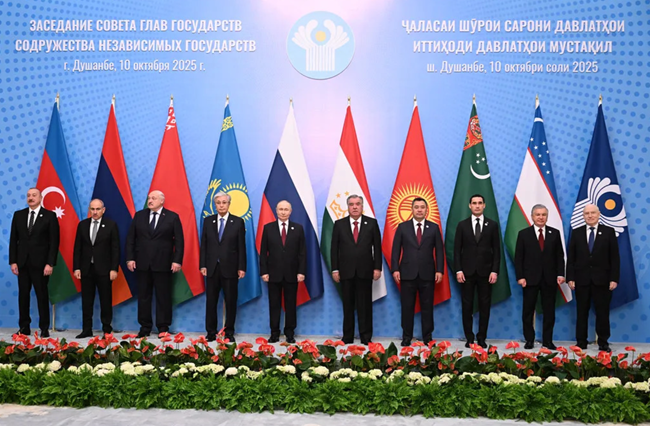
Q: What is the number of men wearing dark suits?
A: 10